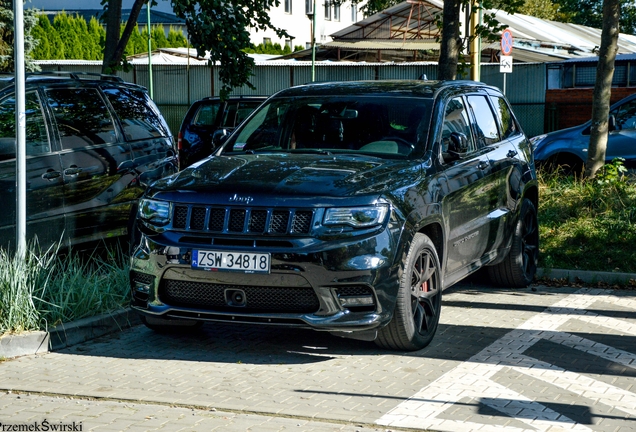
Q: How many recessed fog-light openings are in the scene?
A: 2